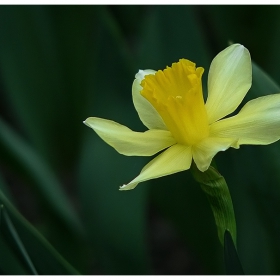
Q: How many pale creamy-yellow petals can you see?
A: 6